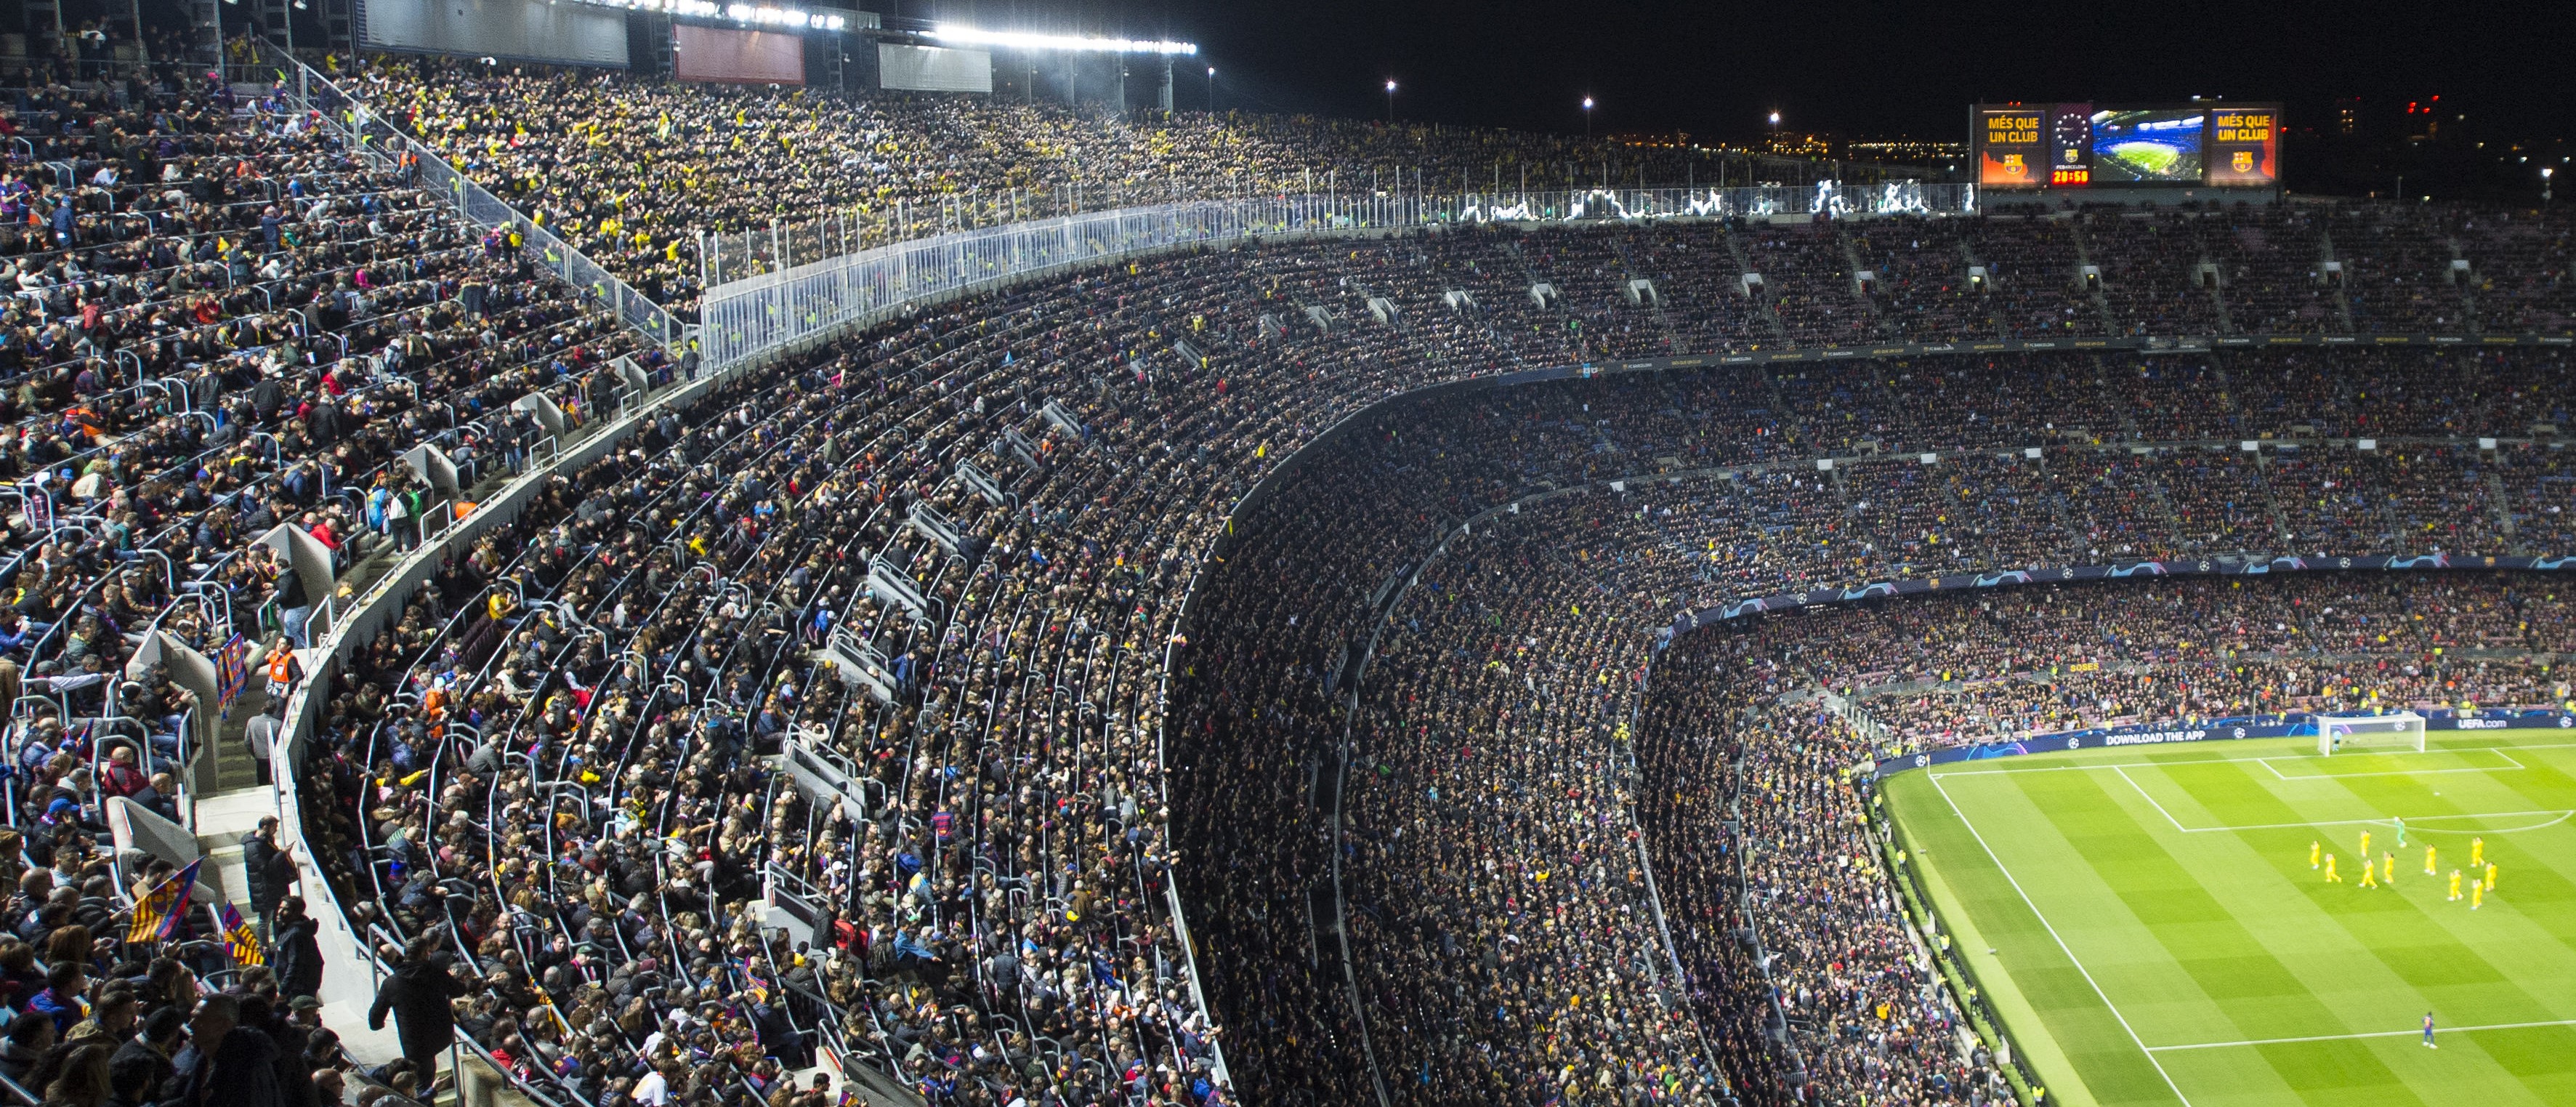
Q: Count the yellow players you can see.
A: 10